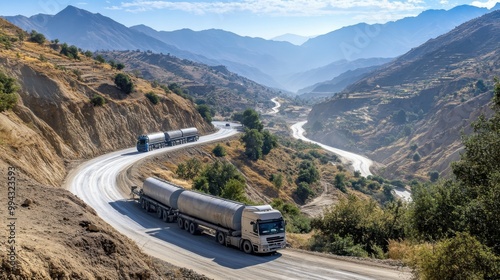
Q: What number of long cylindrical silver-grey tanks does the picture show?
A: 5